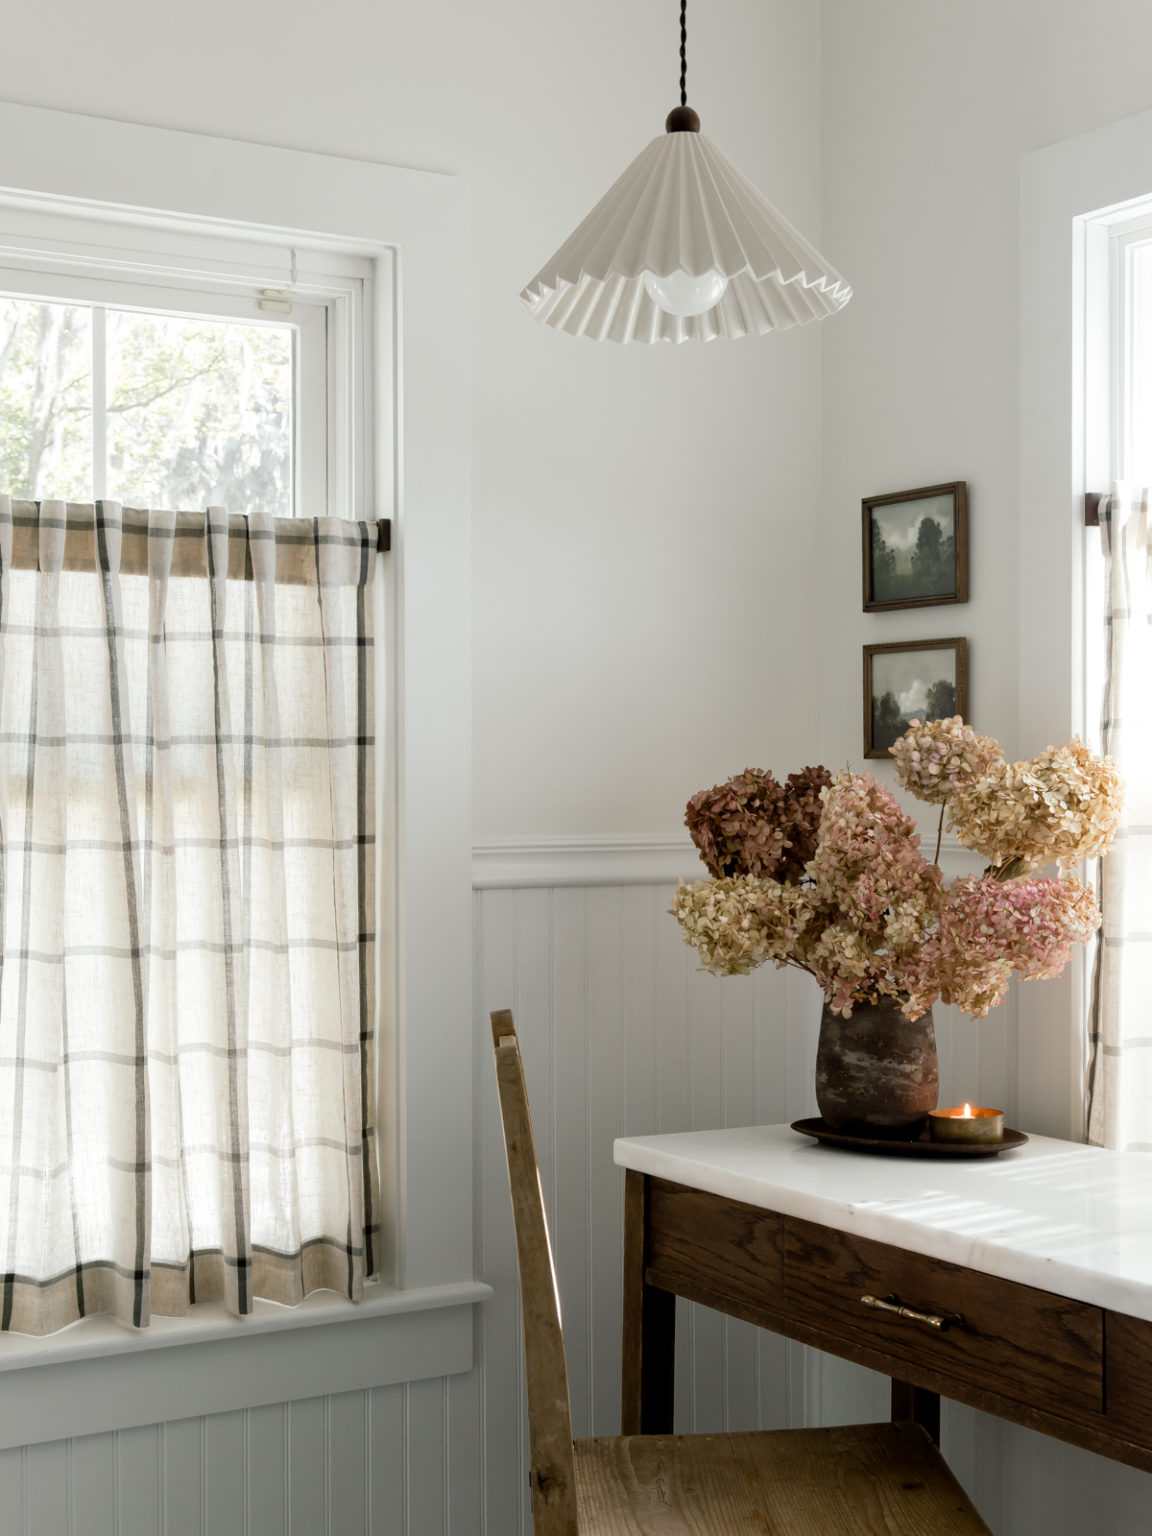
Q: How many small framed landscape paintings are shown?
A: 2